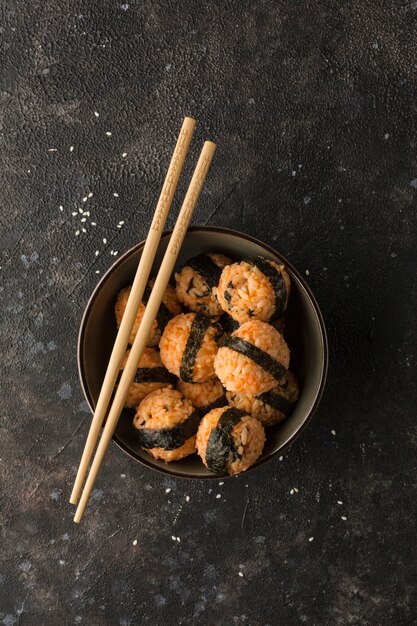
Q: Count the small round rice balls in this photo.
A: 10